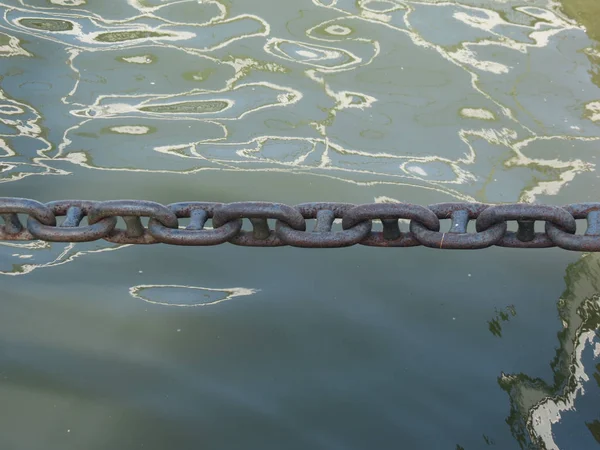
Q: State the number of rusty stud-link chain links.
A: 10